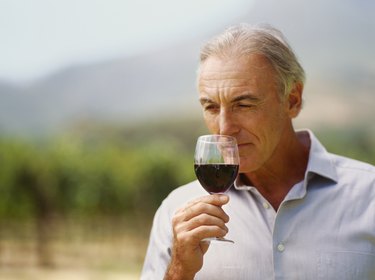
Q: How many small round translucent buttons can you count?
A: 2